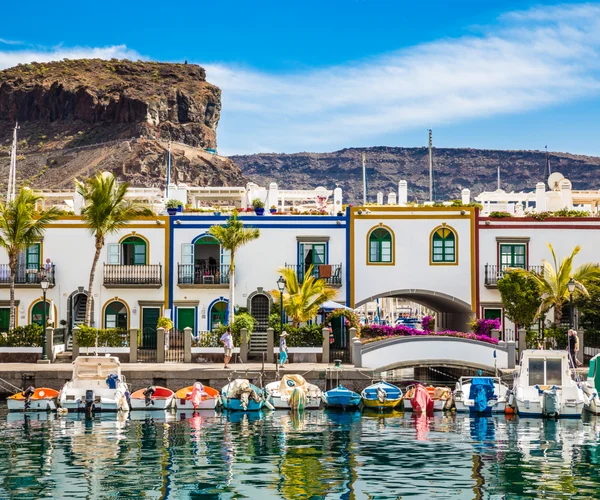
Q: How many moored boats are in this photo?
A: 12